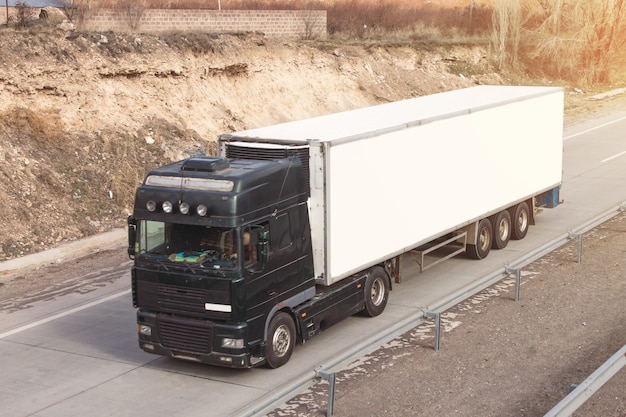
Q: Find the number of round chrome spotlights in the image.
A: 4